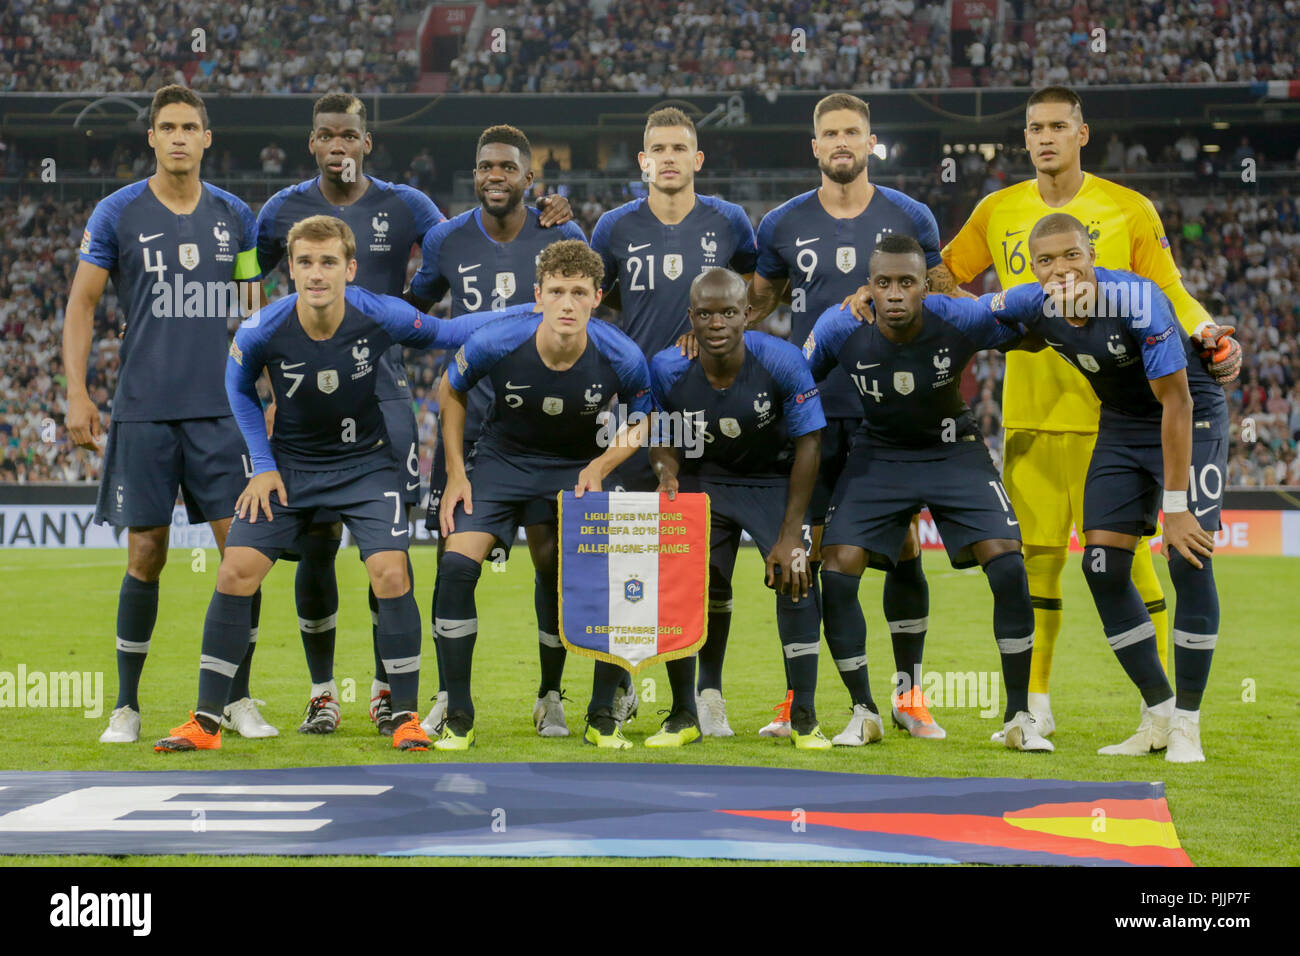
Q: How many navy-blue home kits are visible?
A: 10